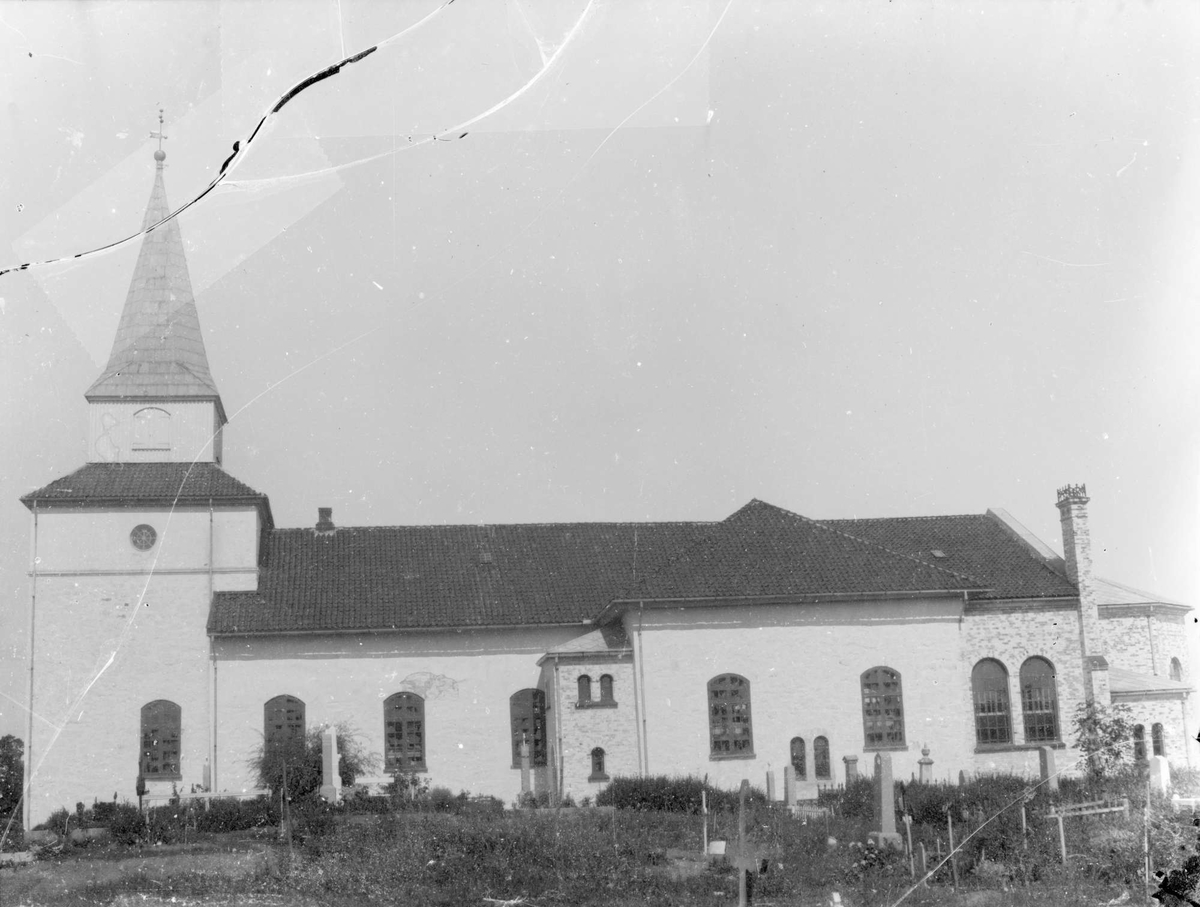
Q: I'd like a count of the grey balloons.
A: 0